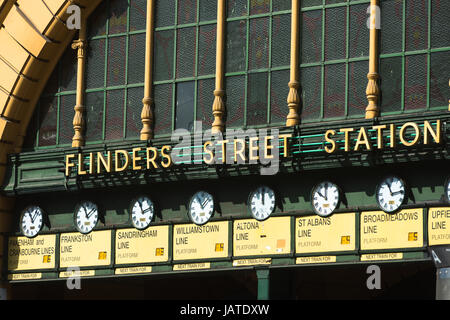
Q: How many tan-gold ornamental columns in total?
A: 5